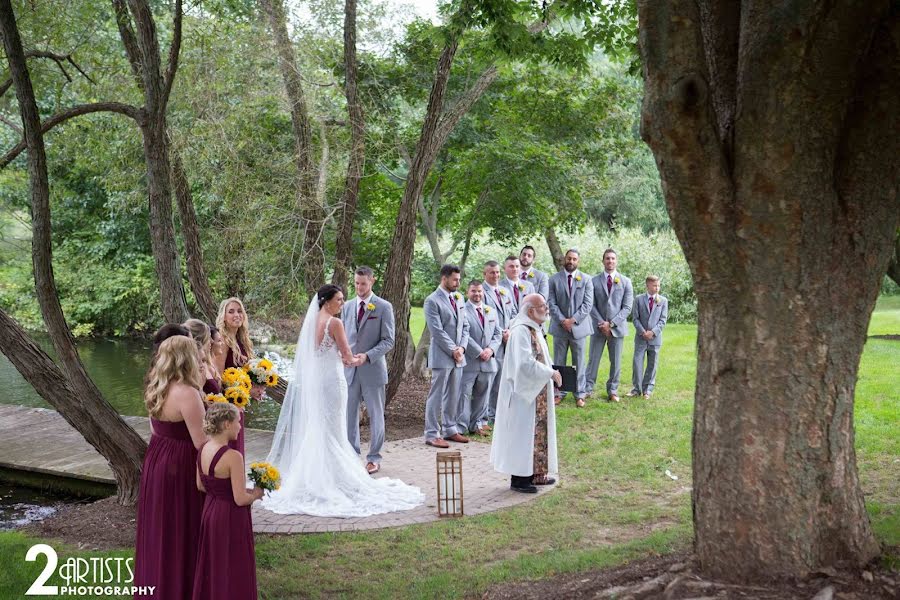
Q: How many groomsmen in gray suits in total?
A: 8